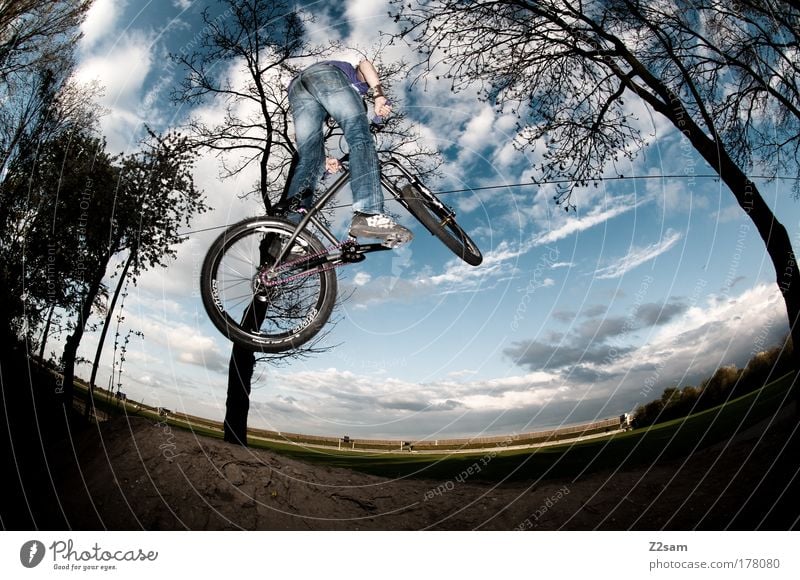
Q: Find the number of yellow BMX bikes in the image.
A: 0